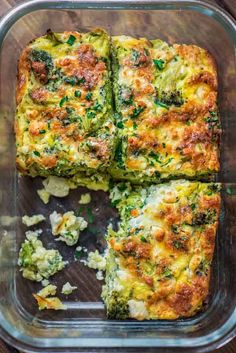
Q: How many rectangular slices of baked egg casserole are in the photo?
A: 3